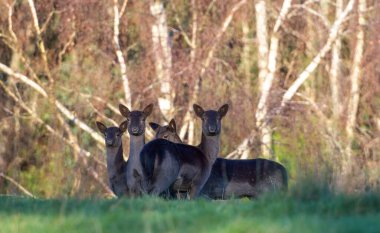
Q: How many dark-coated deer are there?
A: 4